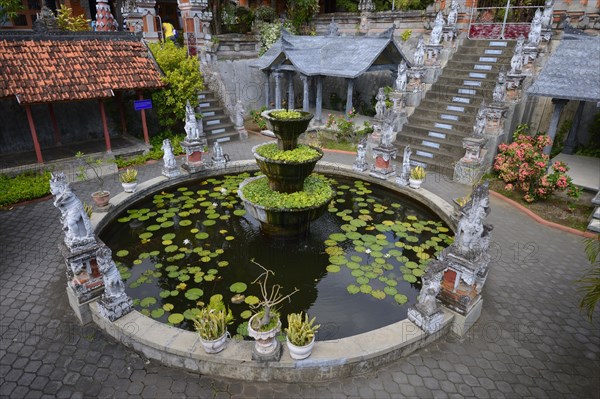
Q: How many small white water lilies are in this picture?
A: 5